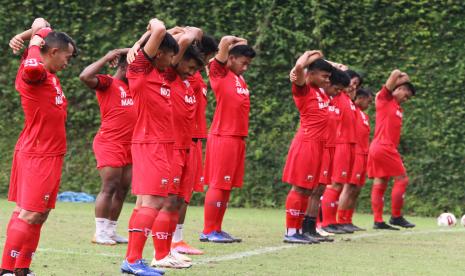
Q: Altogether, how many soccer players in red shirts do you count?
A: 11